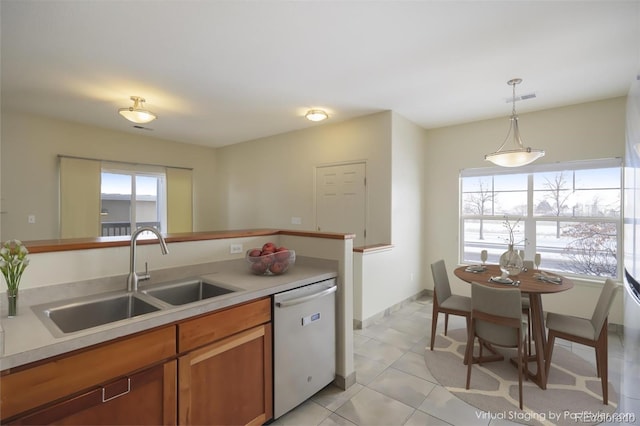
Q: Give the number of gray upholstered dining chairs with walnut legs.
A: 4